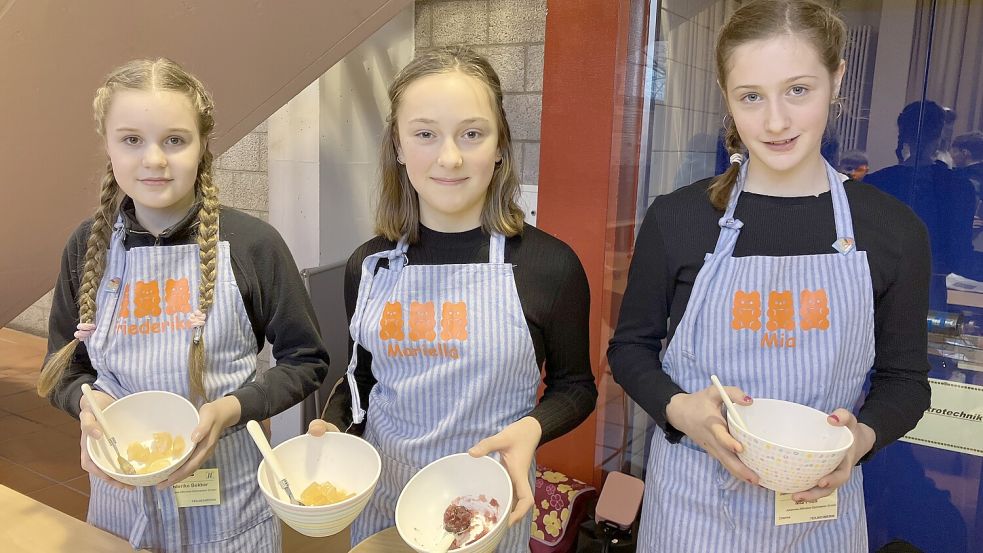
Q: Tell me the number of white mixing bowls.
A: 4